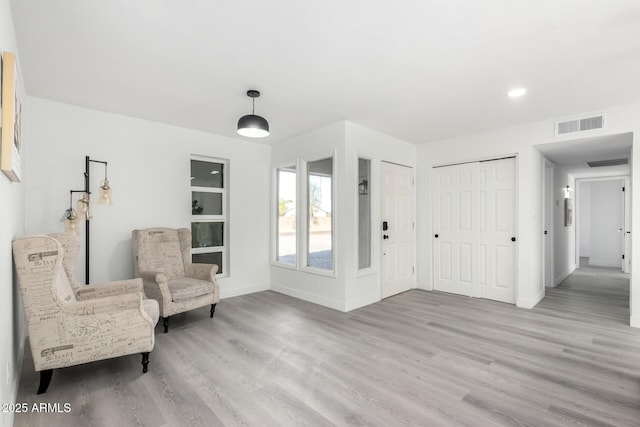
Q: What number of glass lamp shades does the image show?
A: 3